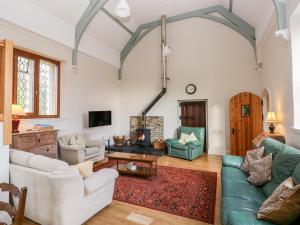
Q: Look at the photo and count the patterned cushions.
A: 3